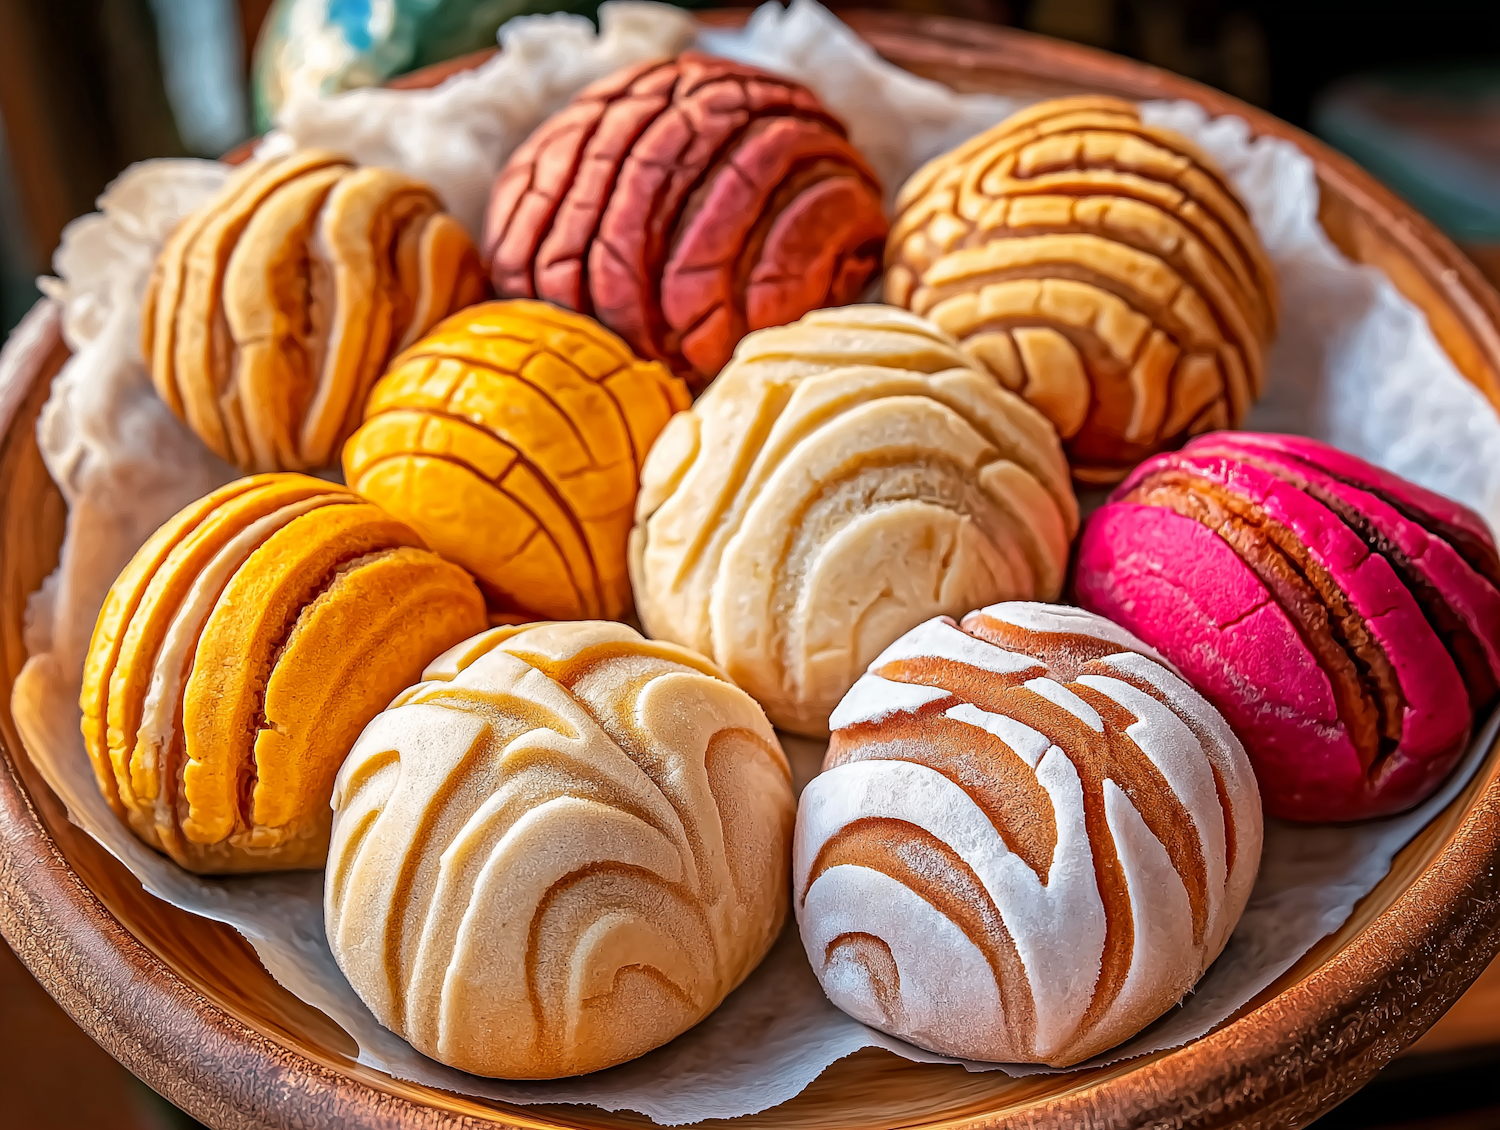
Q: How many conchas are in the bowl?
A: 9